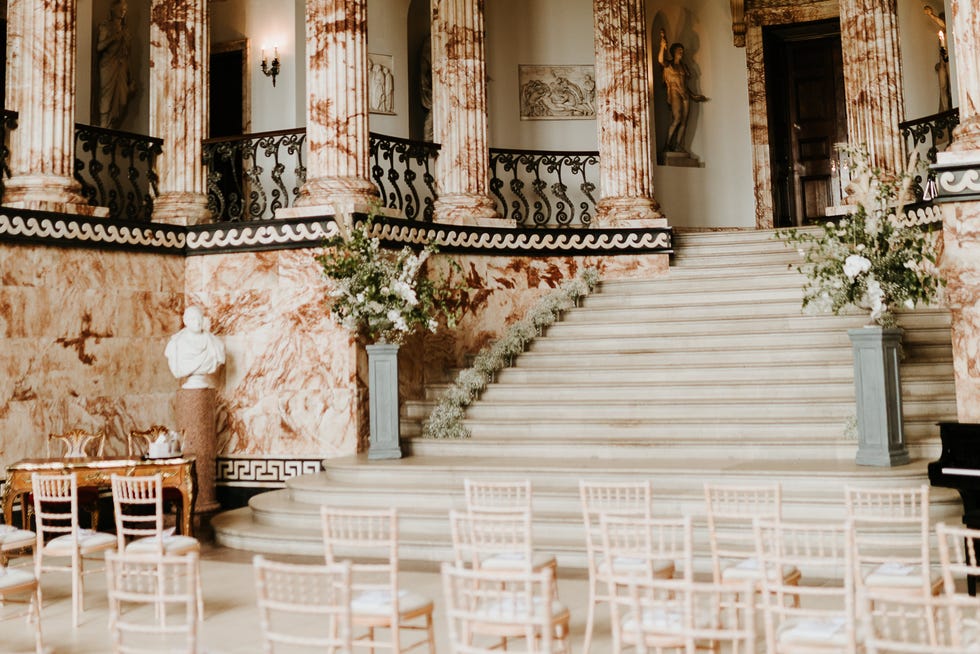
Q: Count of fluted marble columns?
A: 7